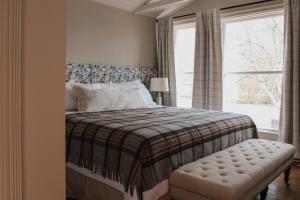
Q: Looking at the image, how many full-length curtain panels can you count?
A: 3